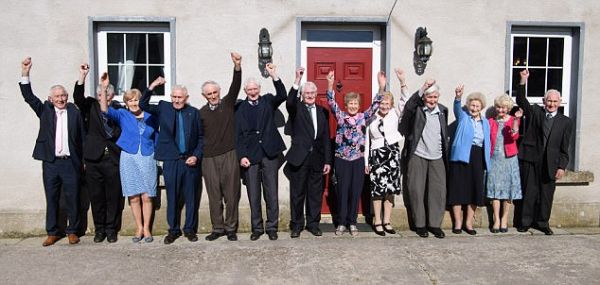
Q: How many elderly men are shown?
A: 8